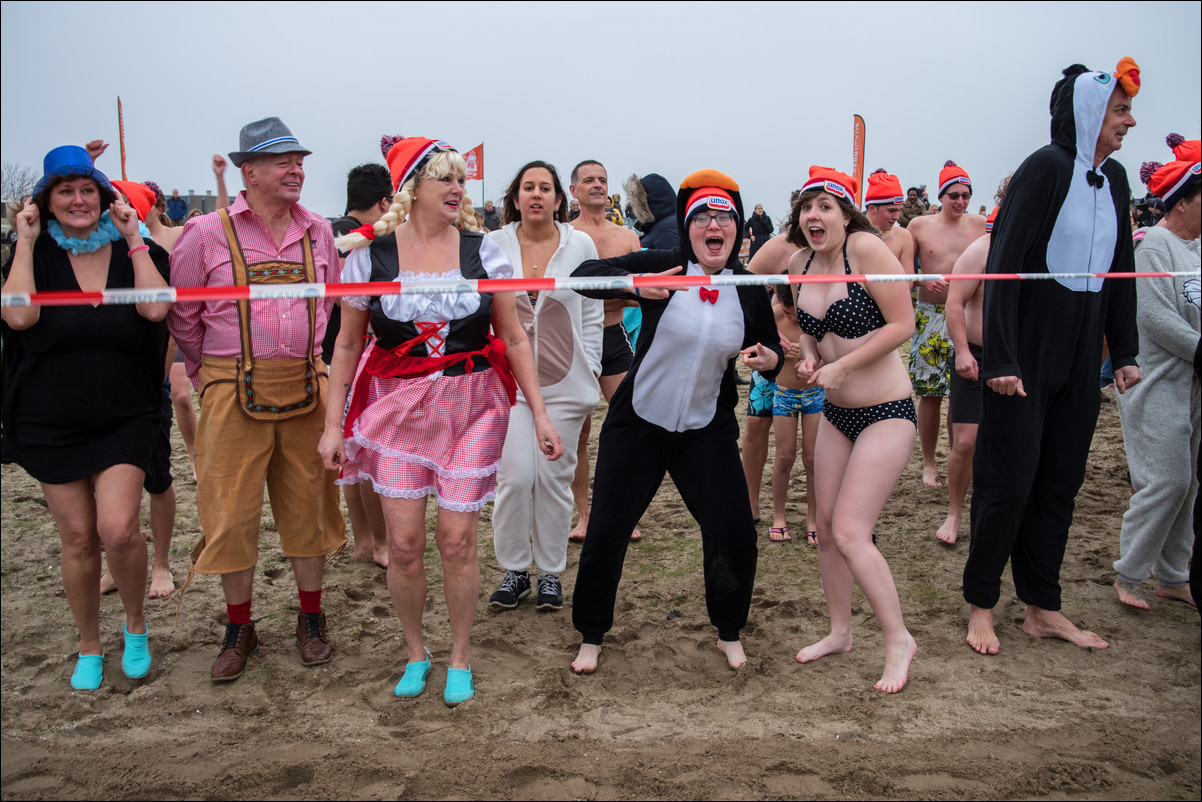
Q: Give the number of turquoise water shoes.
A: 4